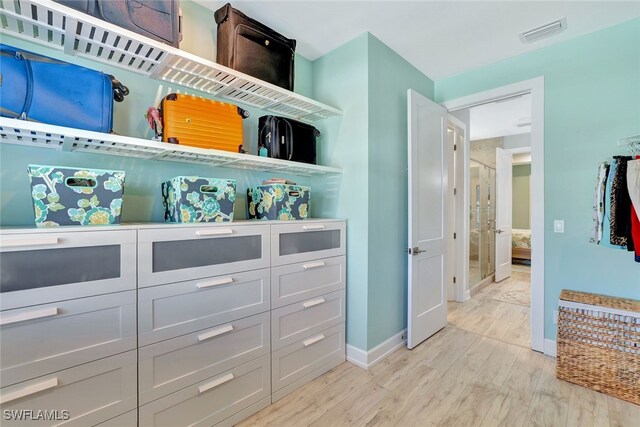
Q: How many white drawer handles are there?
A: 11